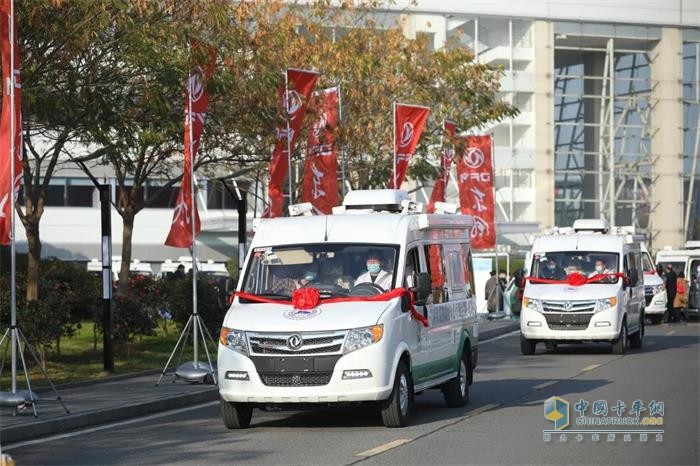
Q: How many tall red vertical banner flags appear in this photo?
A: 7